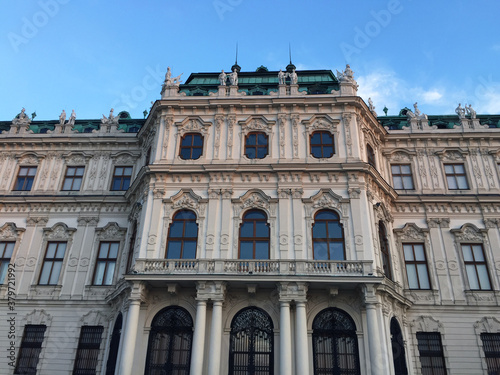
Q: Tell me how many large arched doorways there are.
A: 3